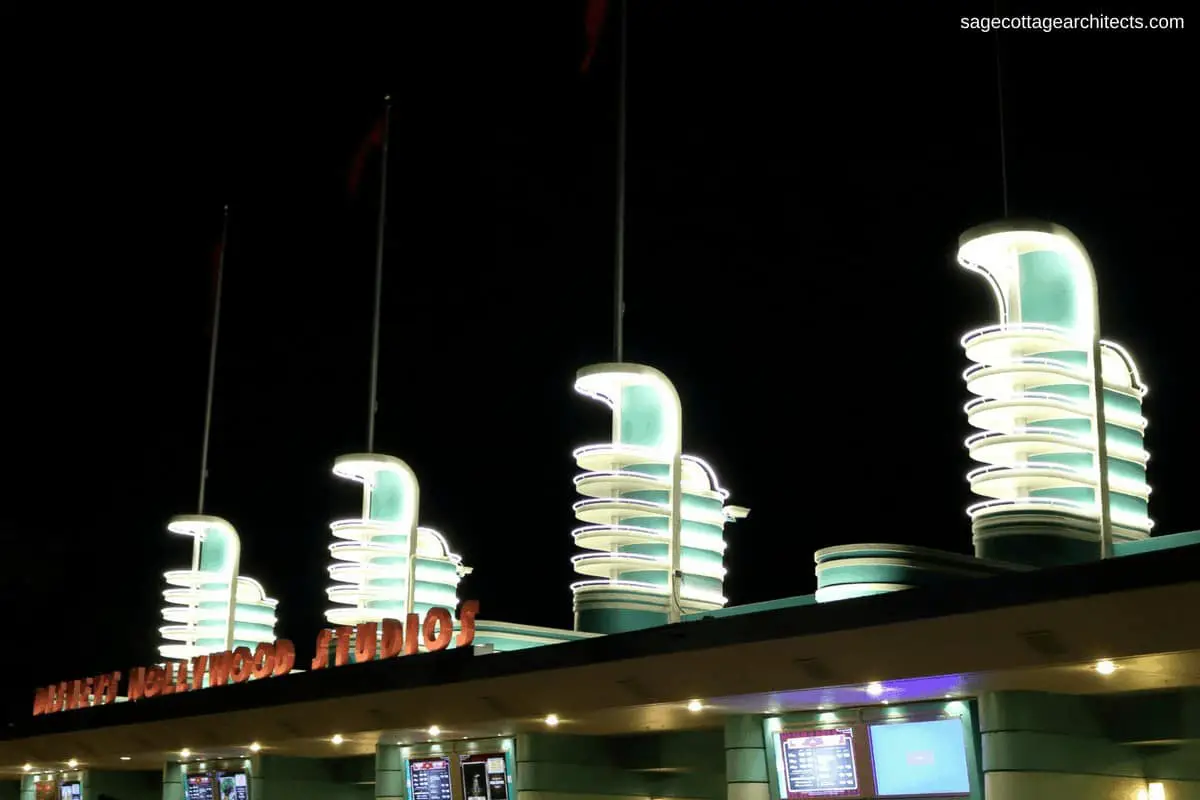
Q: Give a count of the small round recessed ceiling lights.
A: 11